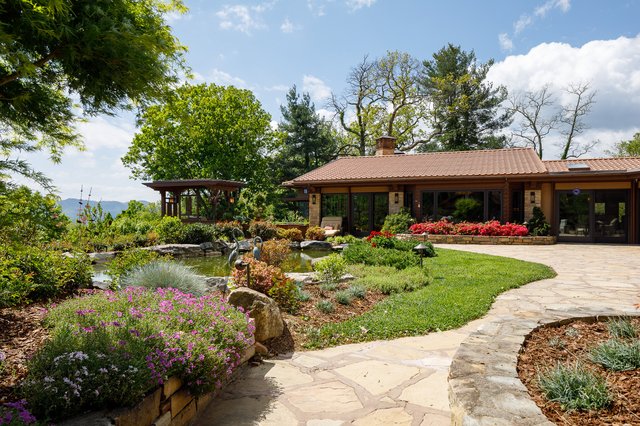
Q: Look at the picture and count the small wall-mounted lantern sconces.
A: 3